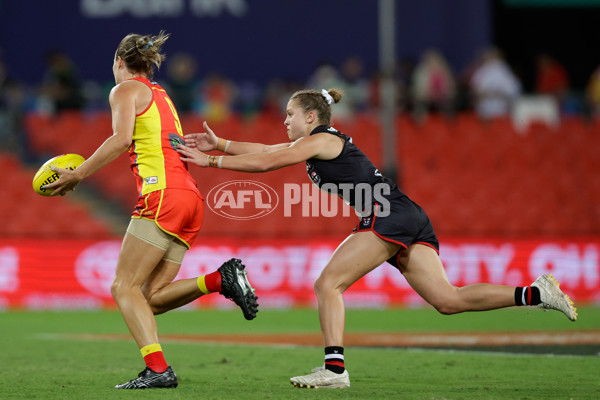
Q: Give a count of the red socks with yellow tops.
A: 2